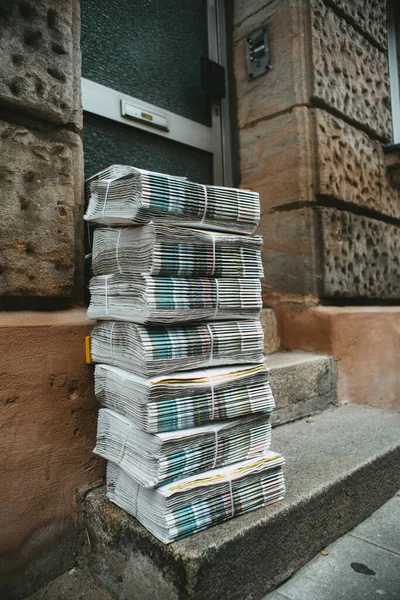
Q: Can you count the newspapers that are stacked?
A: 7